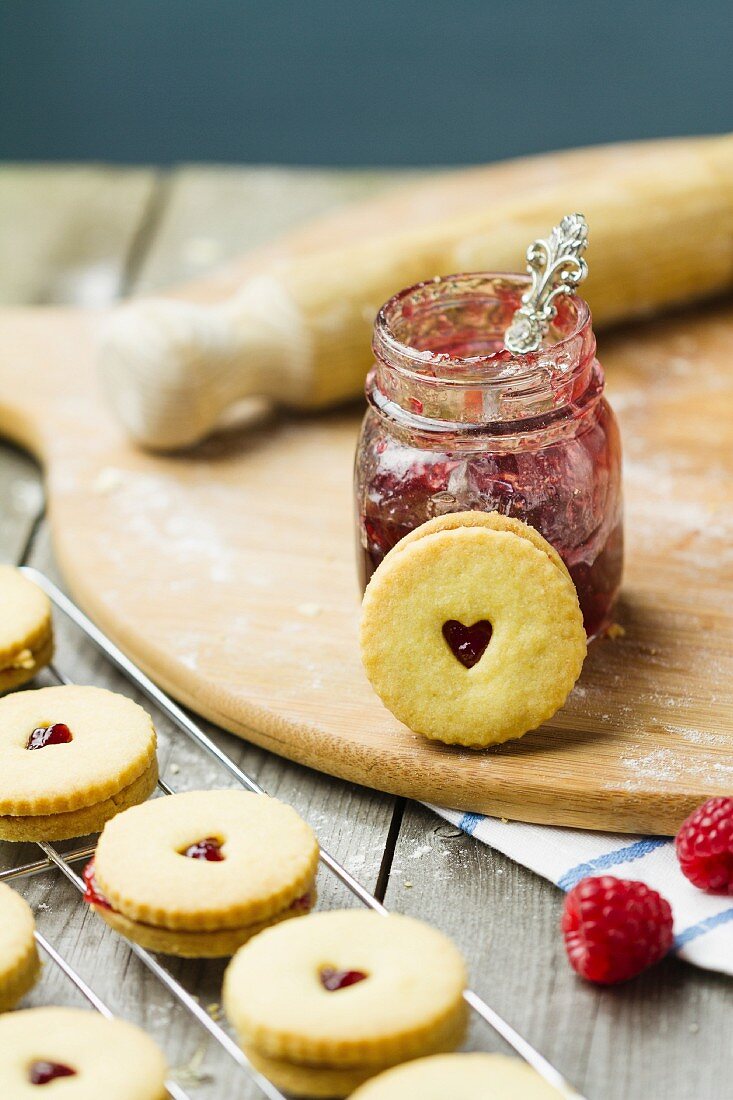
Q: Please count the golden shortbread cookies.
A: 8